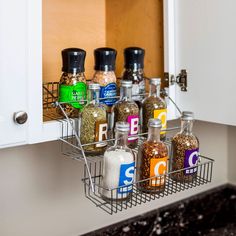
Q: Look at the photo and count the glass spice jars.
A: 9